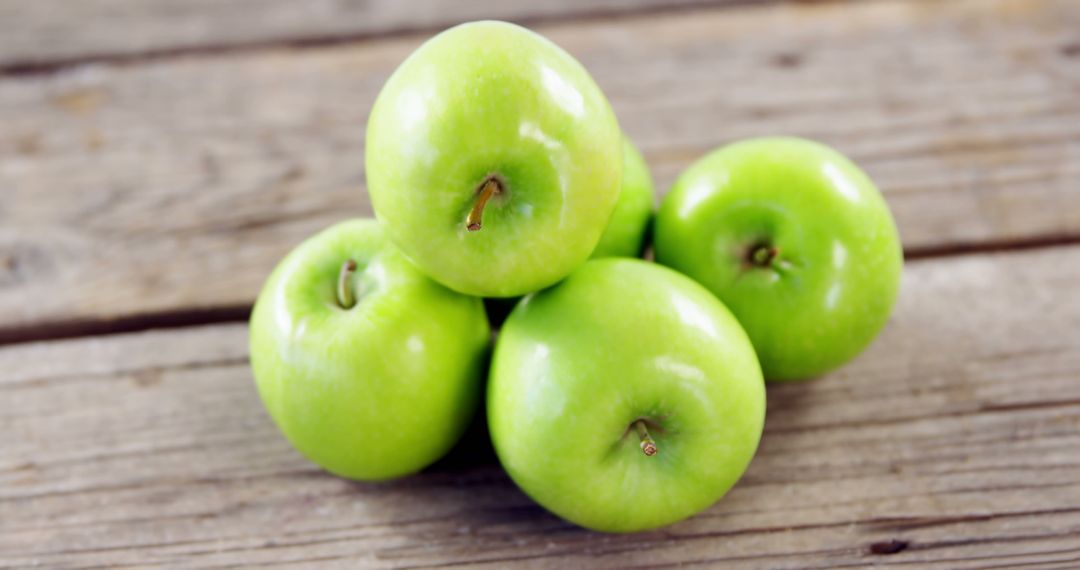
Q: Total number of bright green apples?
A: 5